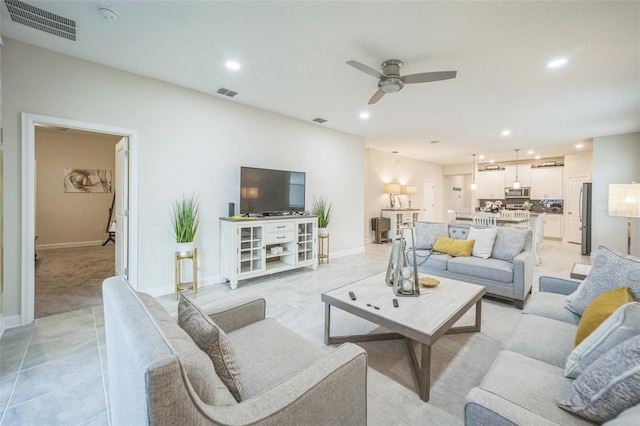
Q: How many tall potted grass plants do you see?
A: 2